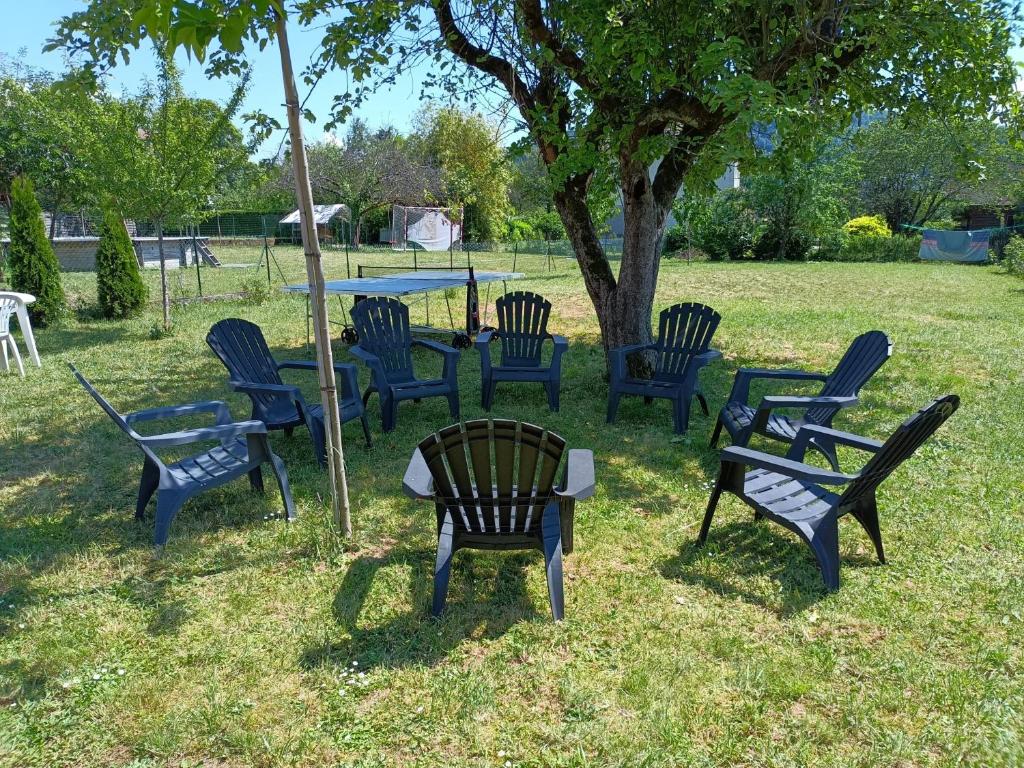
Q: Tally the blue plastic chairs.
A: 8